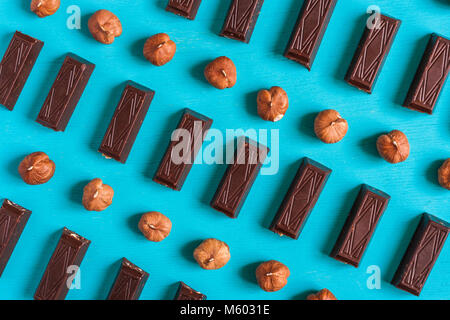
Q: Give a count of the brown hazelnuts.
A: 14